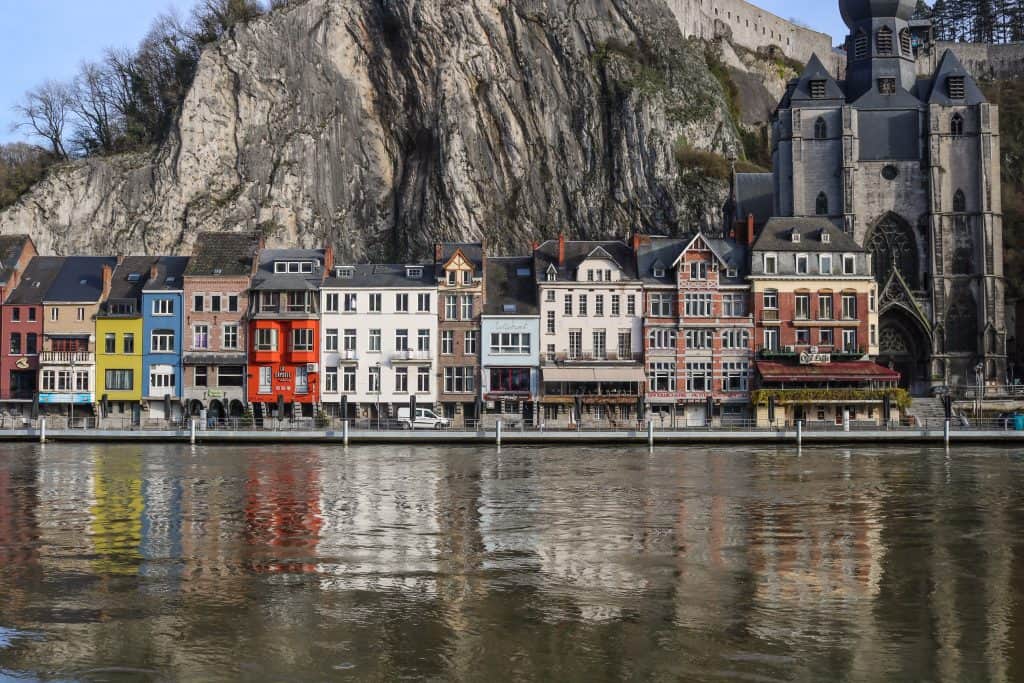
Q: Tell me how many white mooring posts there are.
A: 7